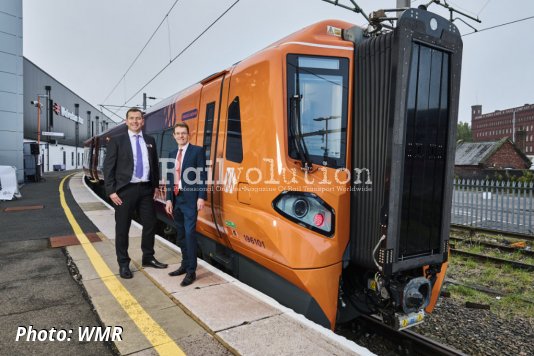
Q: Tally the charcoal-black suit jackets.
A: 1